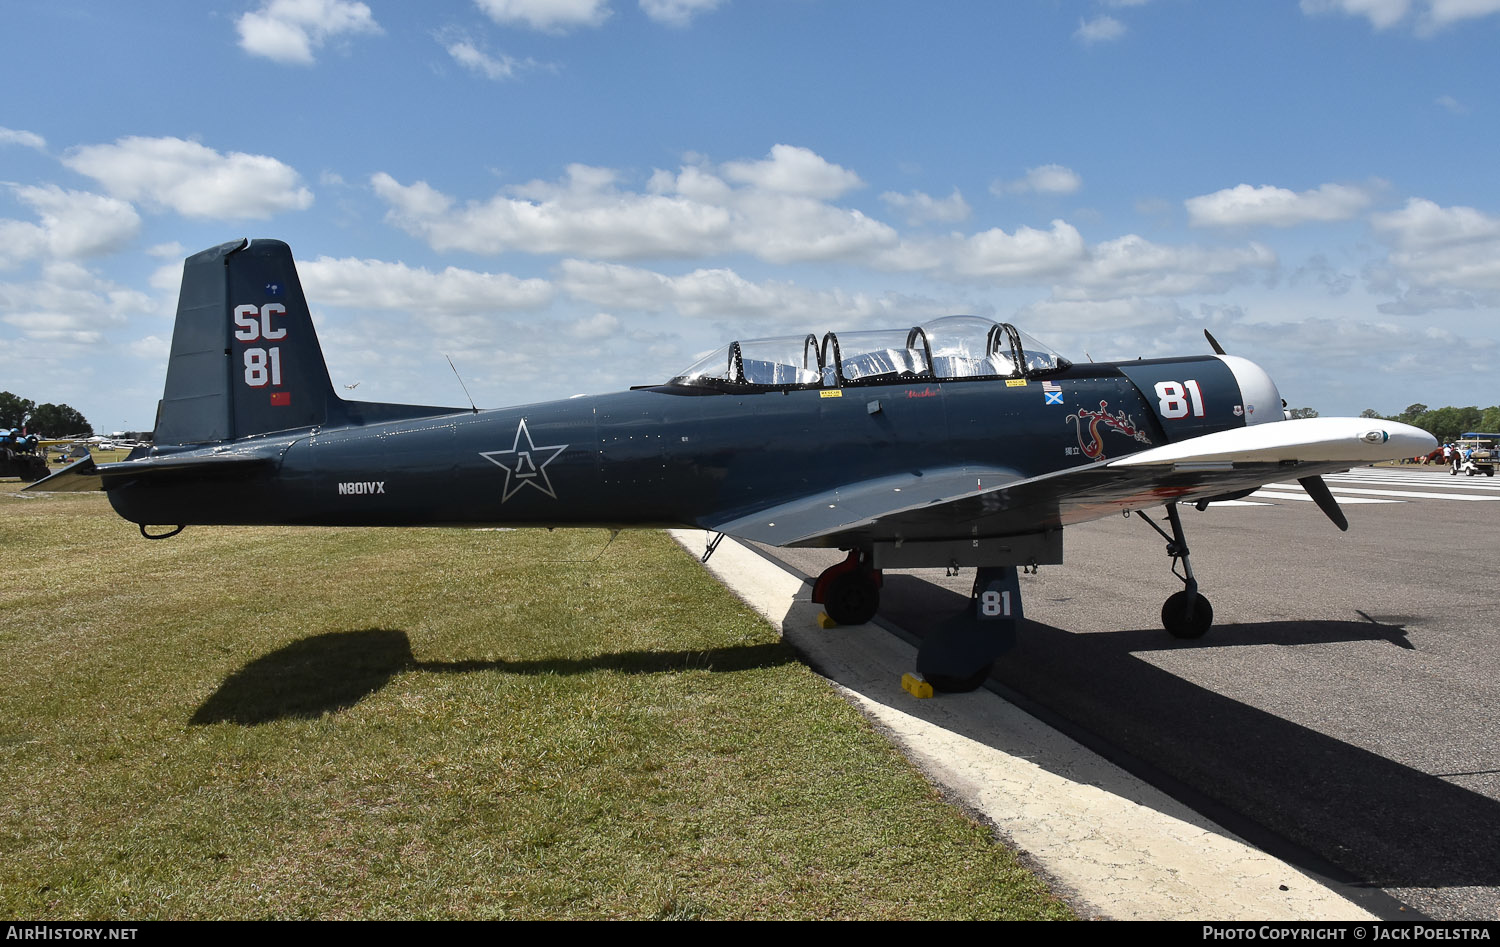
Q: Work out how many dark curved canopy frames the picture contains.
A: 6